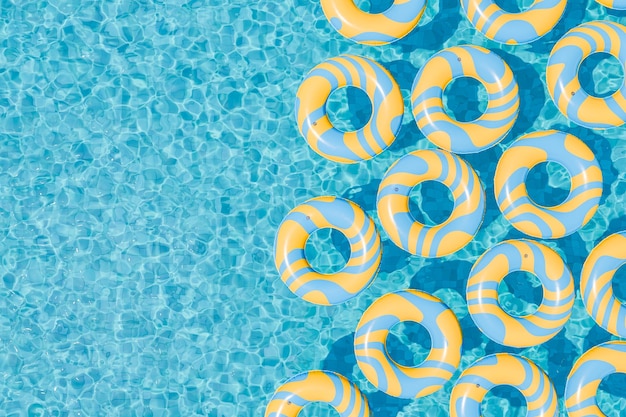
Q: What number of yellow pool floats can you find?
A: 15